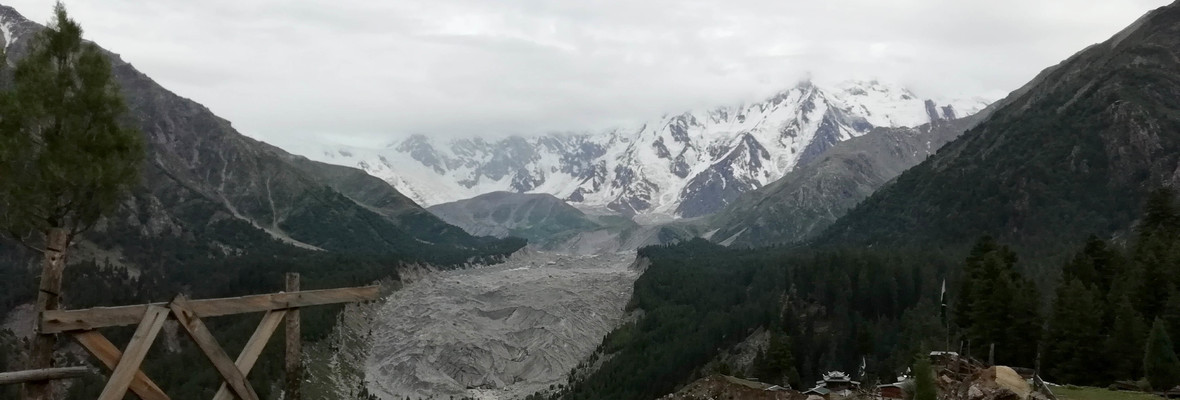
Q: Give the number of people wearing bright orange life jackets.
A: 0